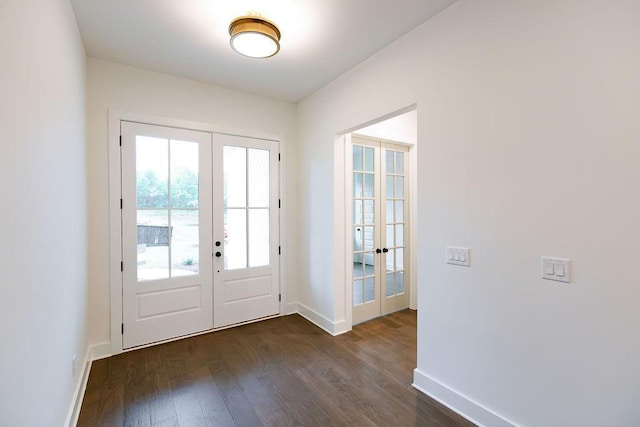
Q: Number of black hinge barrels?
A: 8